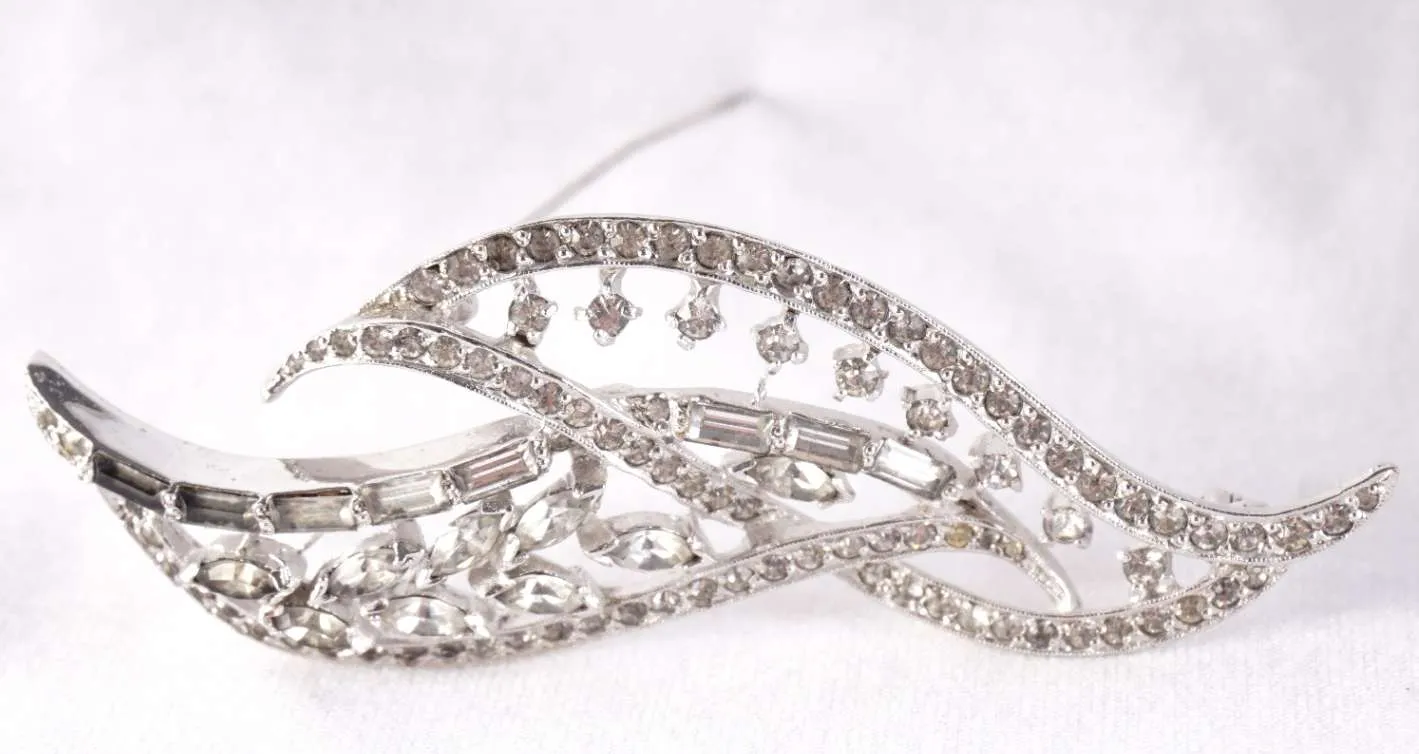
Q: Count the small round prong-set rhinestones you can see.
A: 9